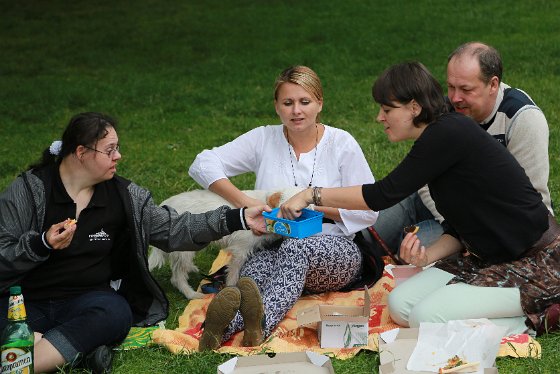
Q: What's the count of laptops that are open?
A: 0